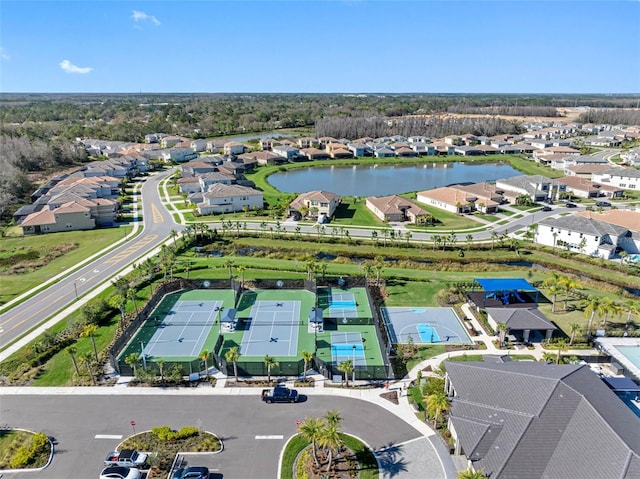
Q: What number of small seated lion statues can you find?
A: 0